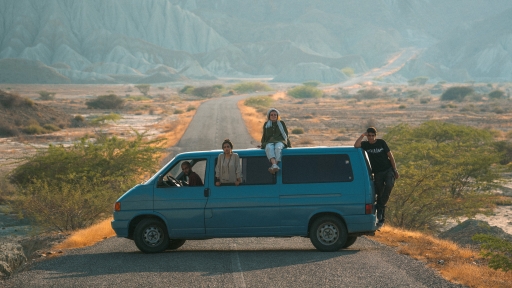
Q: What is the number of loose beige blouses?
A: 1